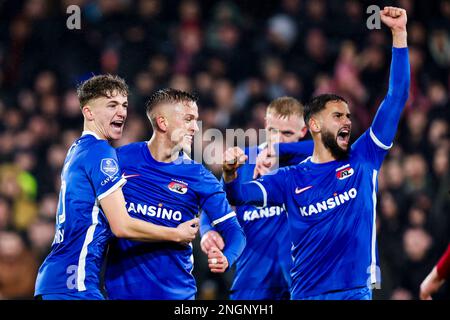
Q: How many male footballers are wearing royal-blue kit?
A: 4